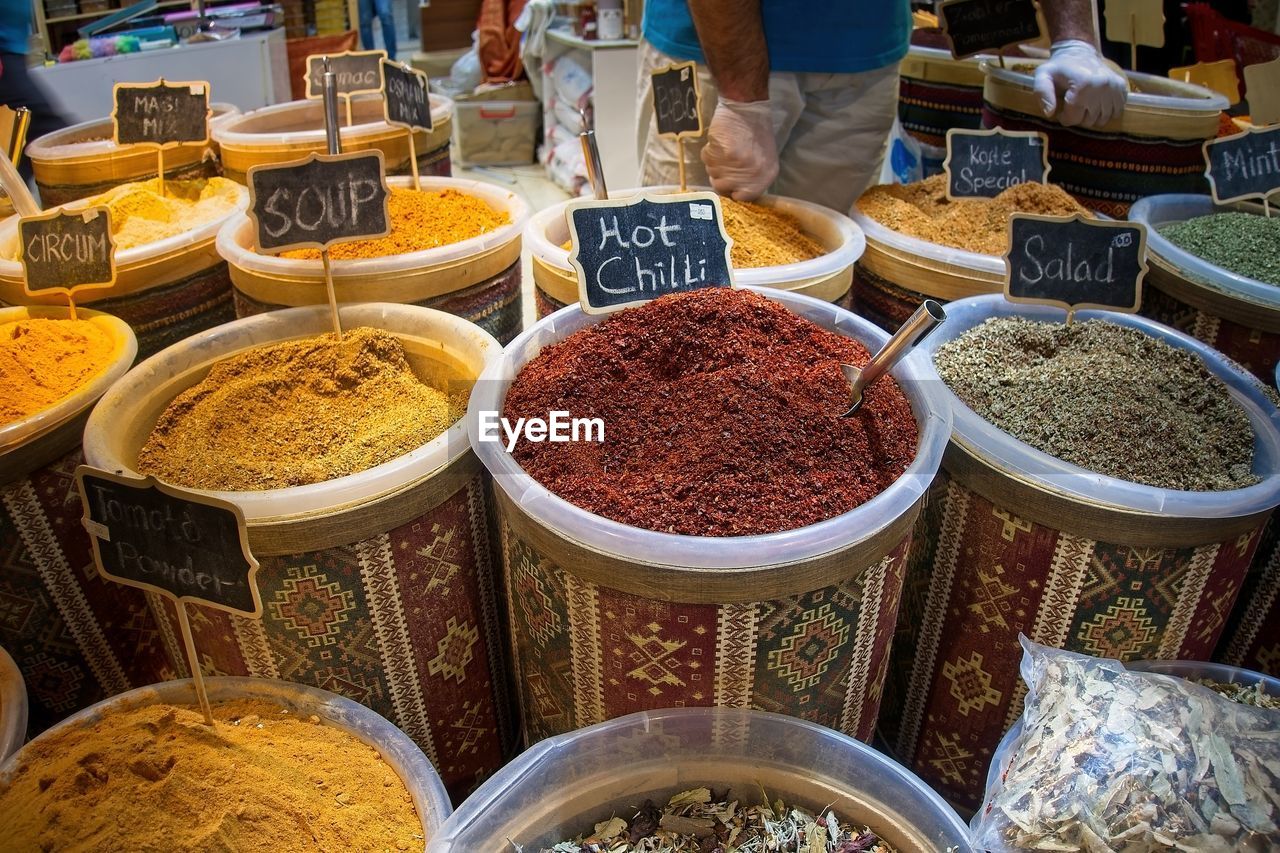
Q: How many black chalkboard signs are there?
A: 12